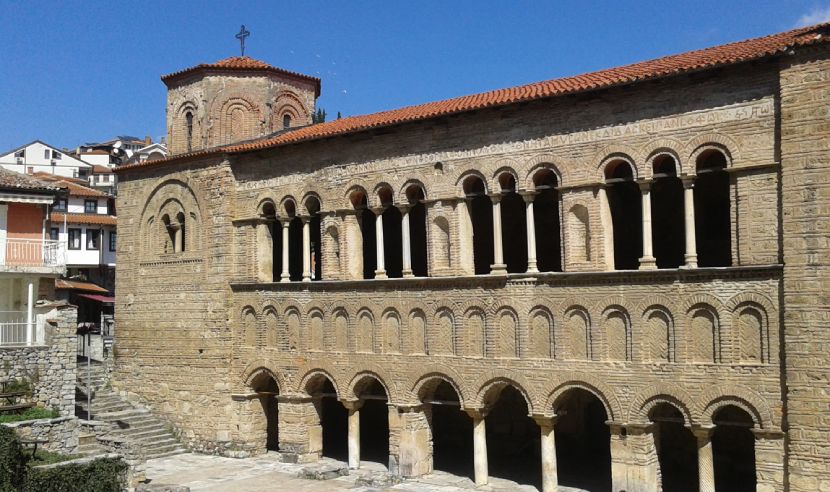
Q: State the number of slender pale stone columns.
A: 12